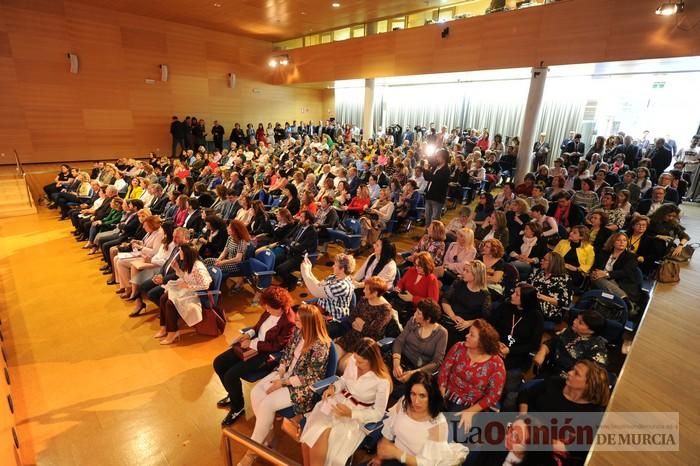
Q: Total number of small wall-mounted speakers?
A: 3